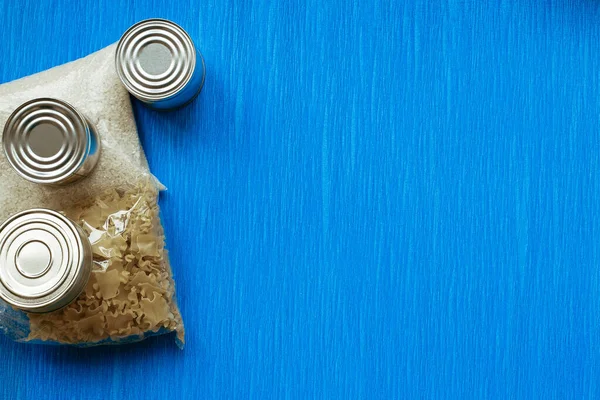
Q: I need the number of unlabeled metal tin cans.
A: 3